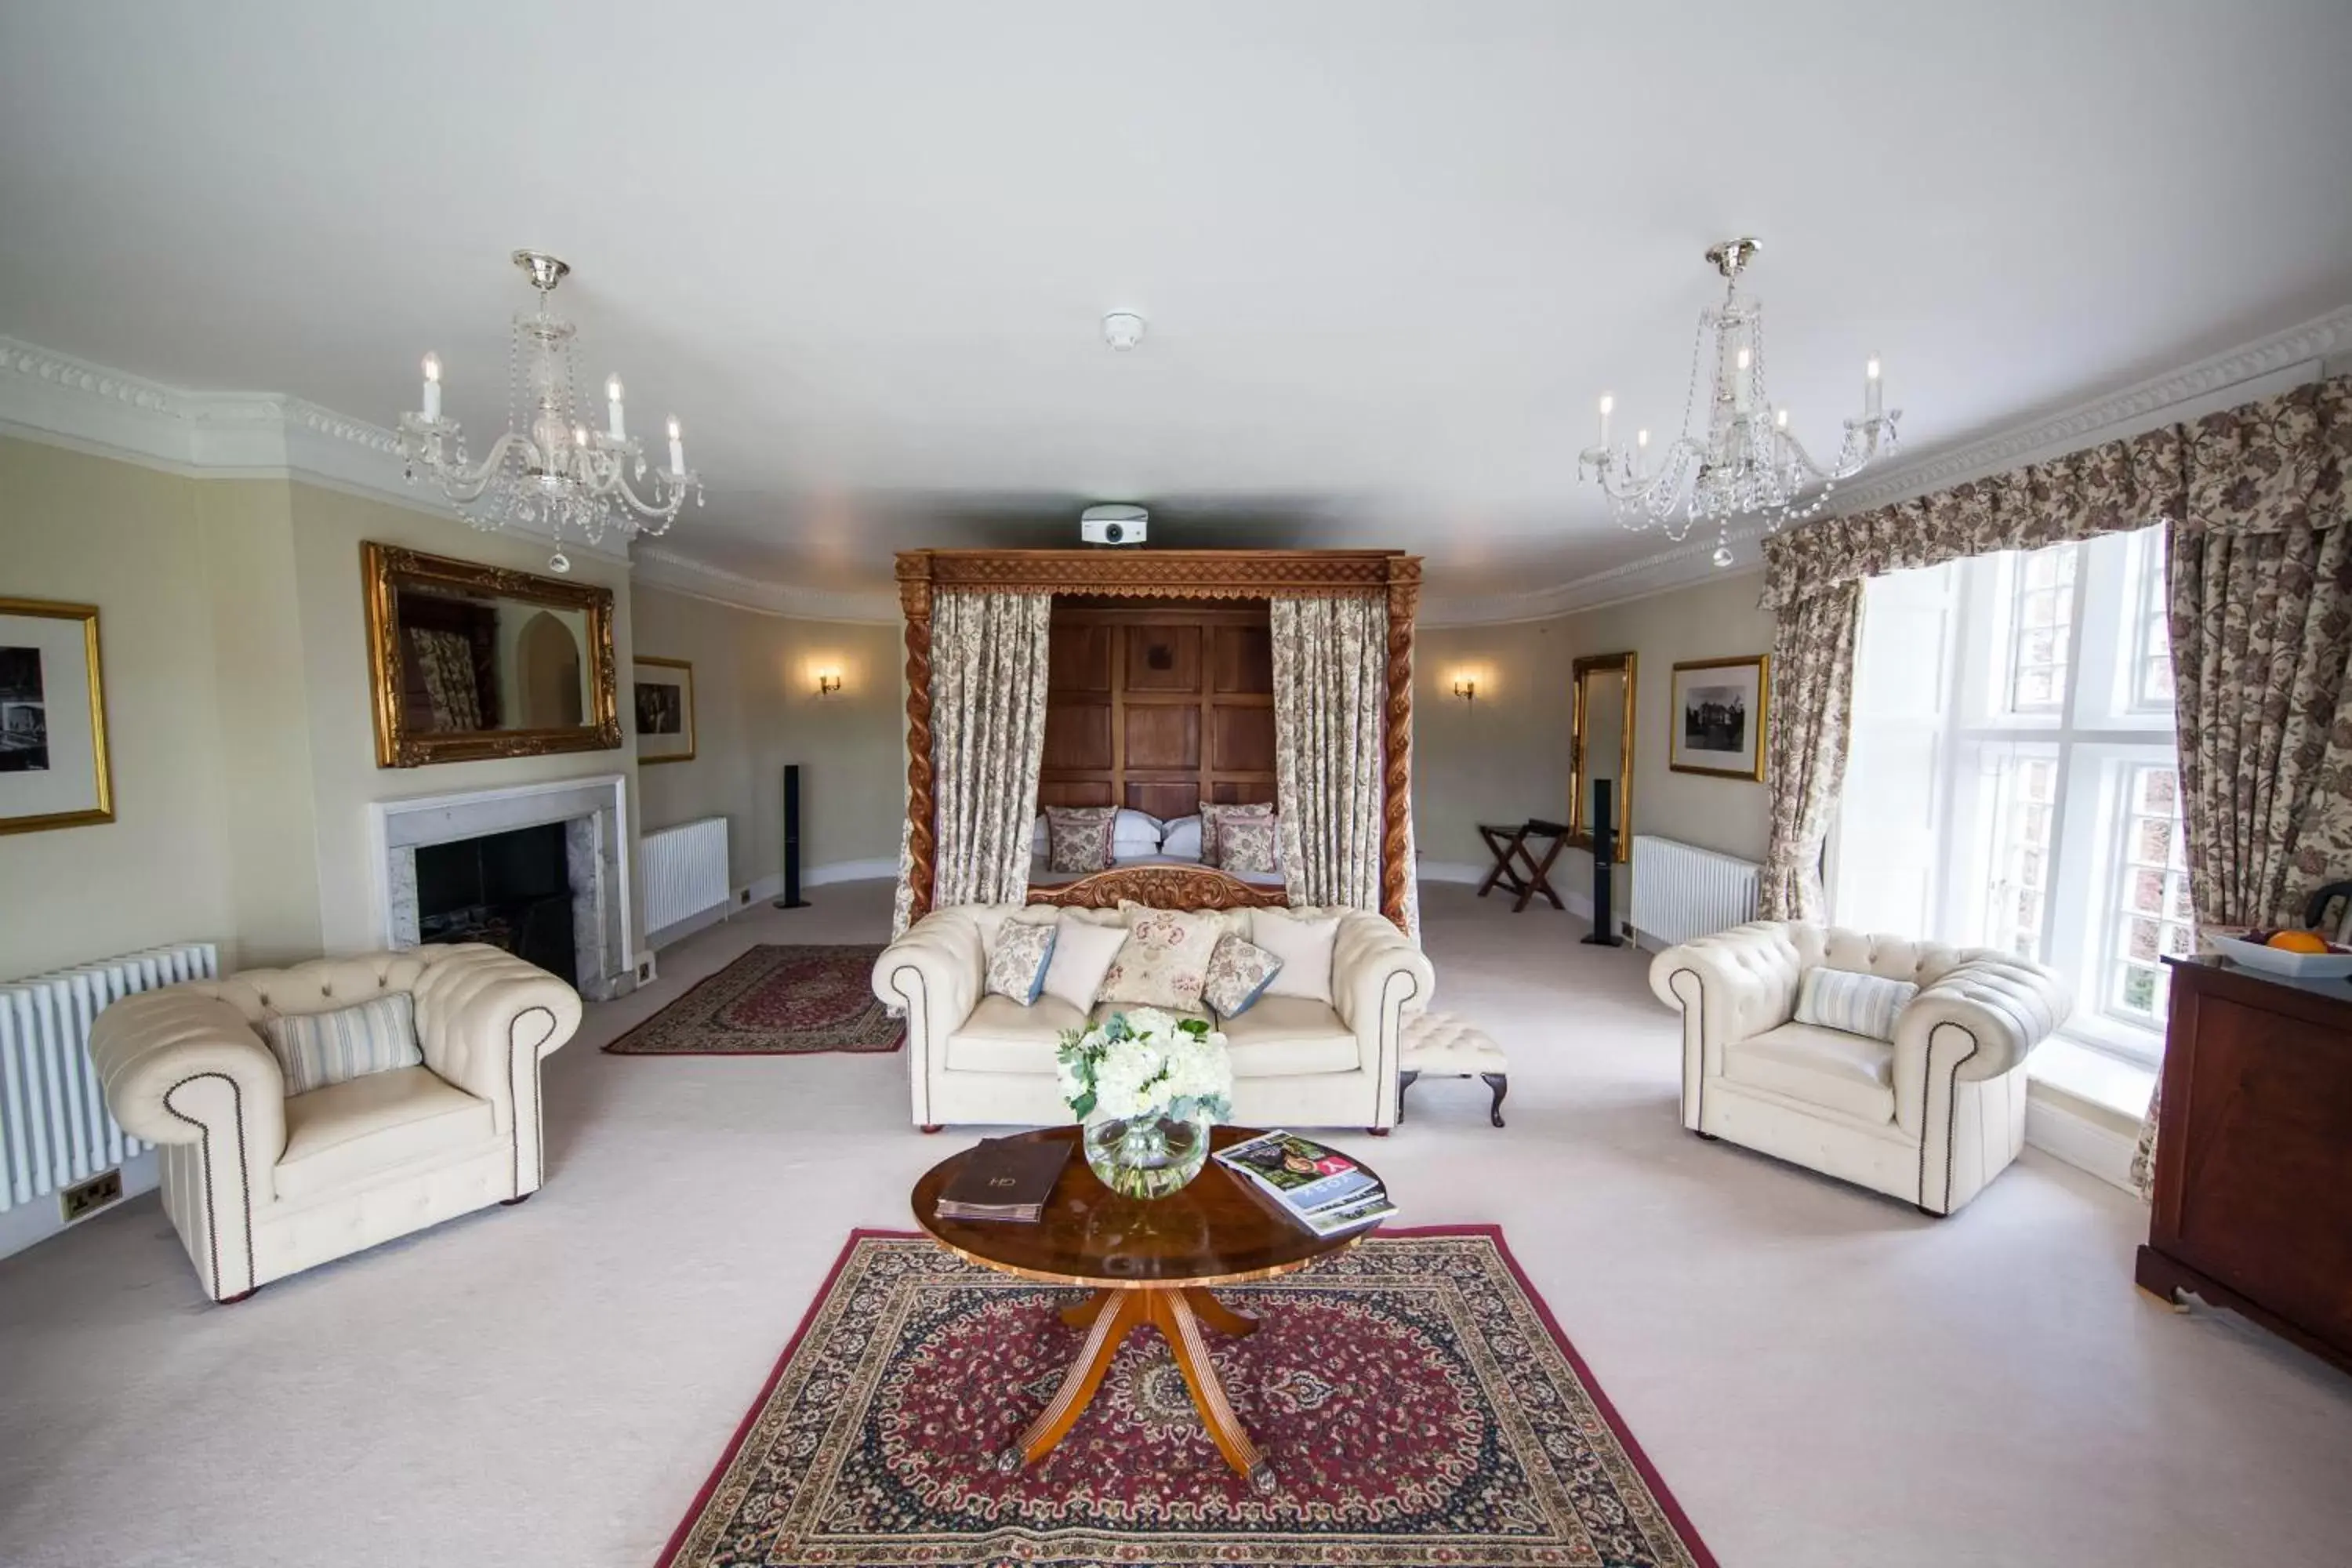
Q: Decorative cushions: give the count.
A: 11